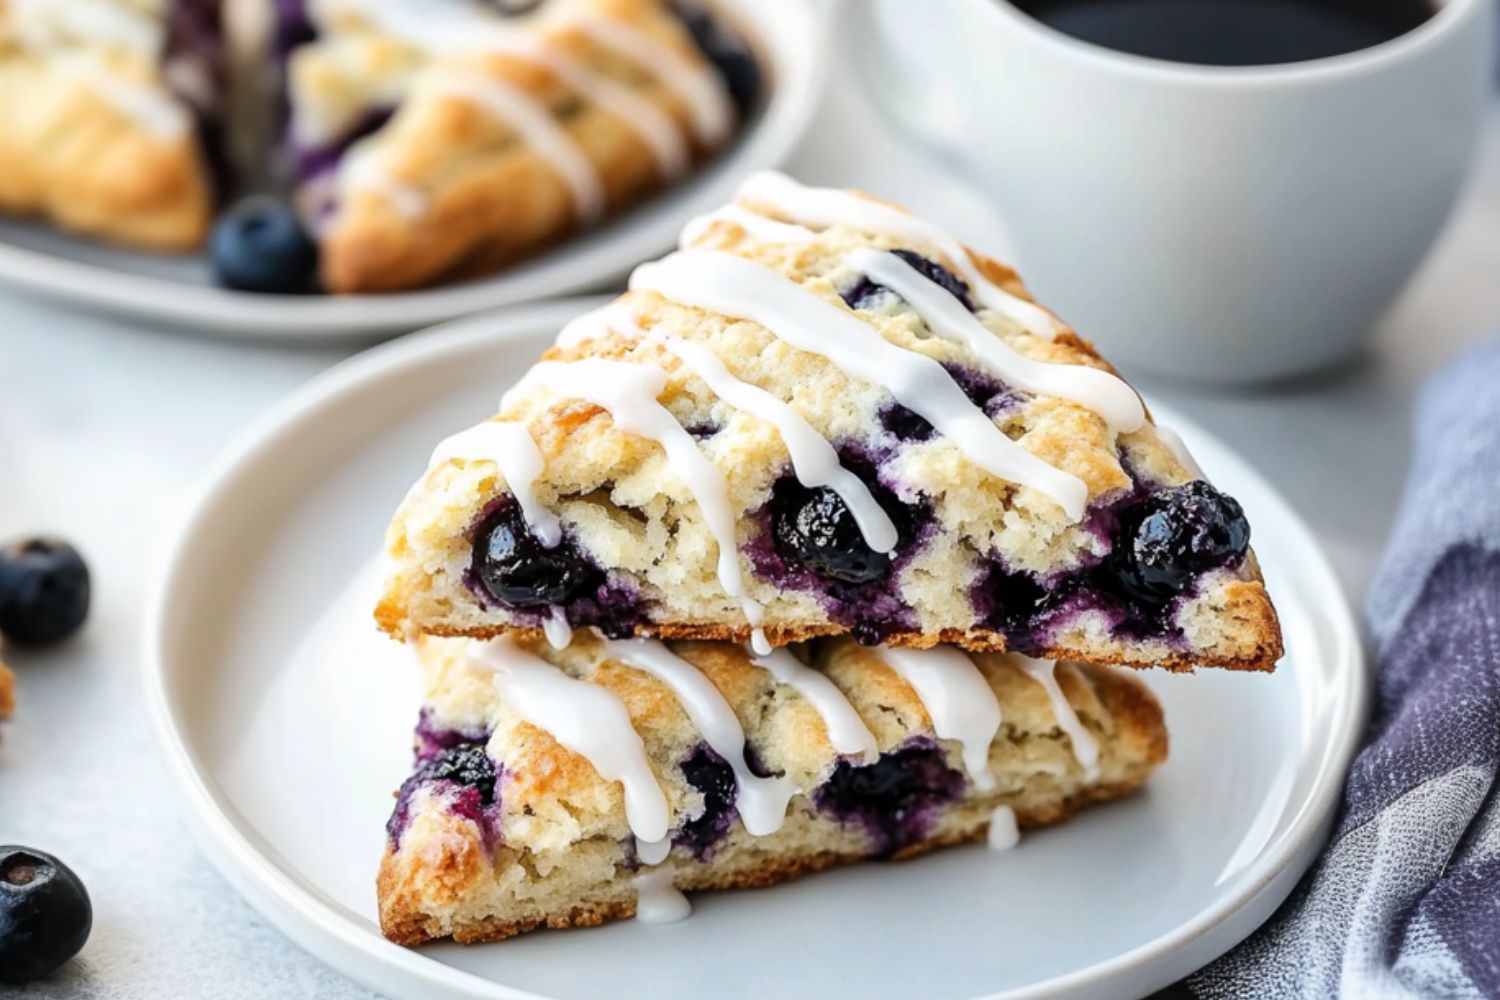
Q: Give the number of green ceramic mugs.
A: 0